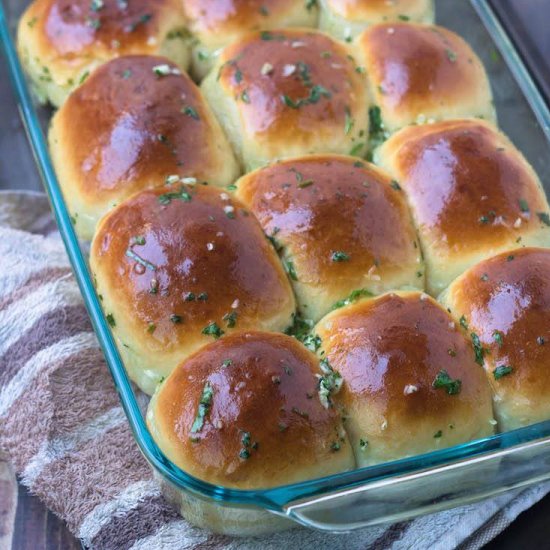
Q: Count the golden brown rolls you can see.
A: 12